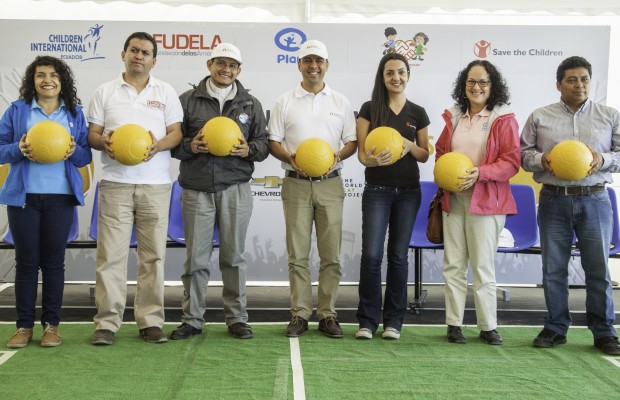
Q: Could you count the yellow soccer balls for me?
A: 7